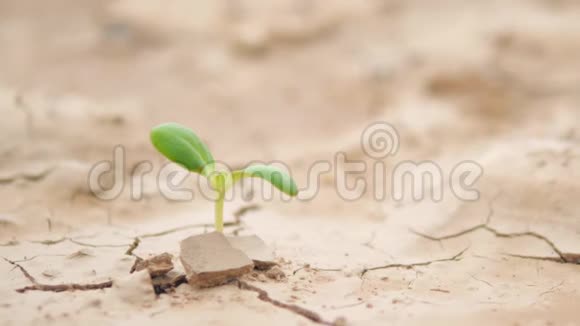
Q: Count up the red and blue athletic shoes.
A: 0